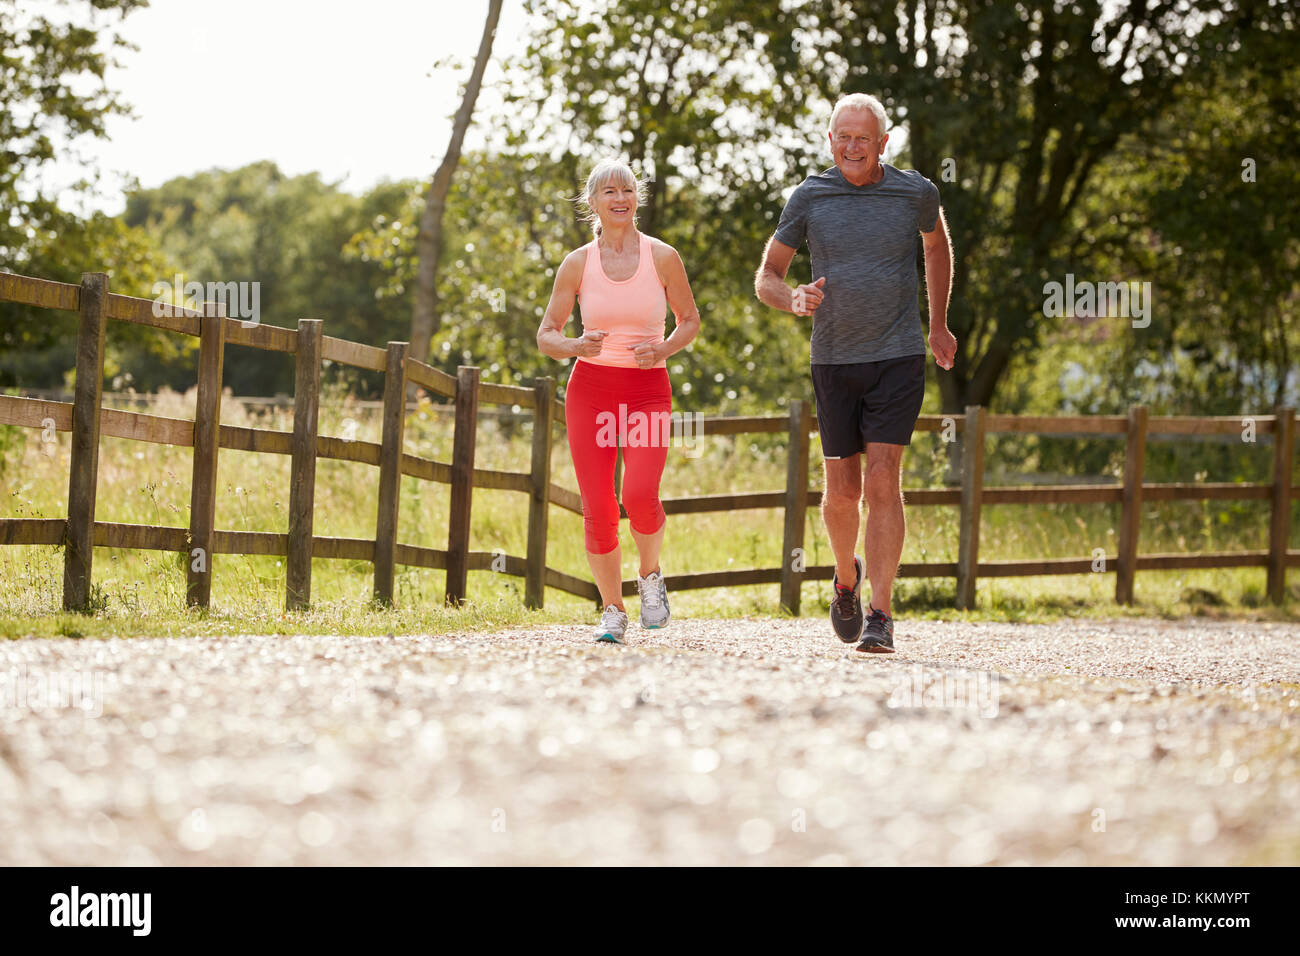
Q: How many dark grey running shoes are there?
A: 2